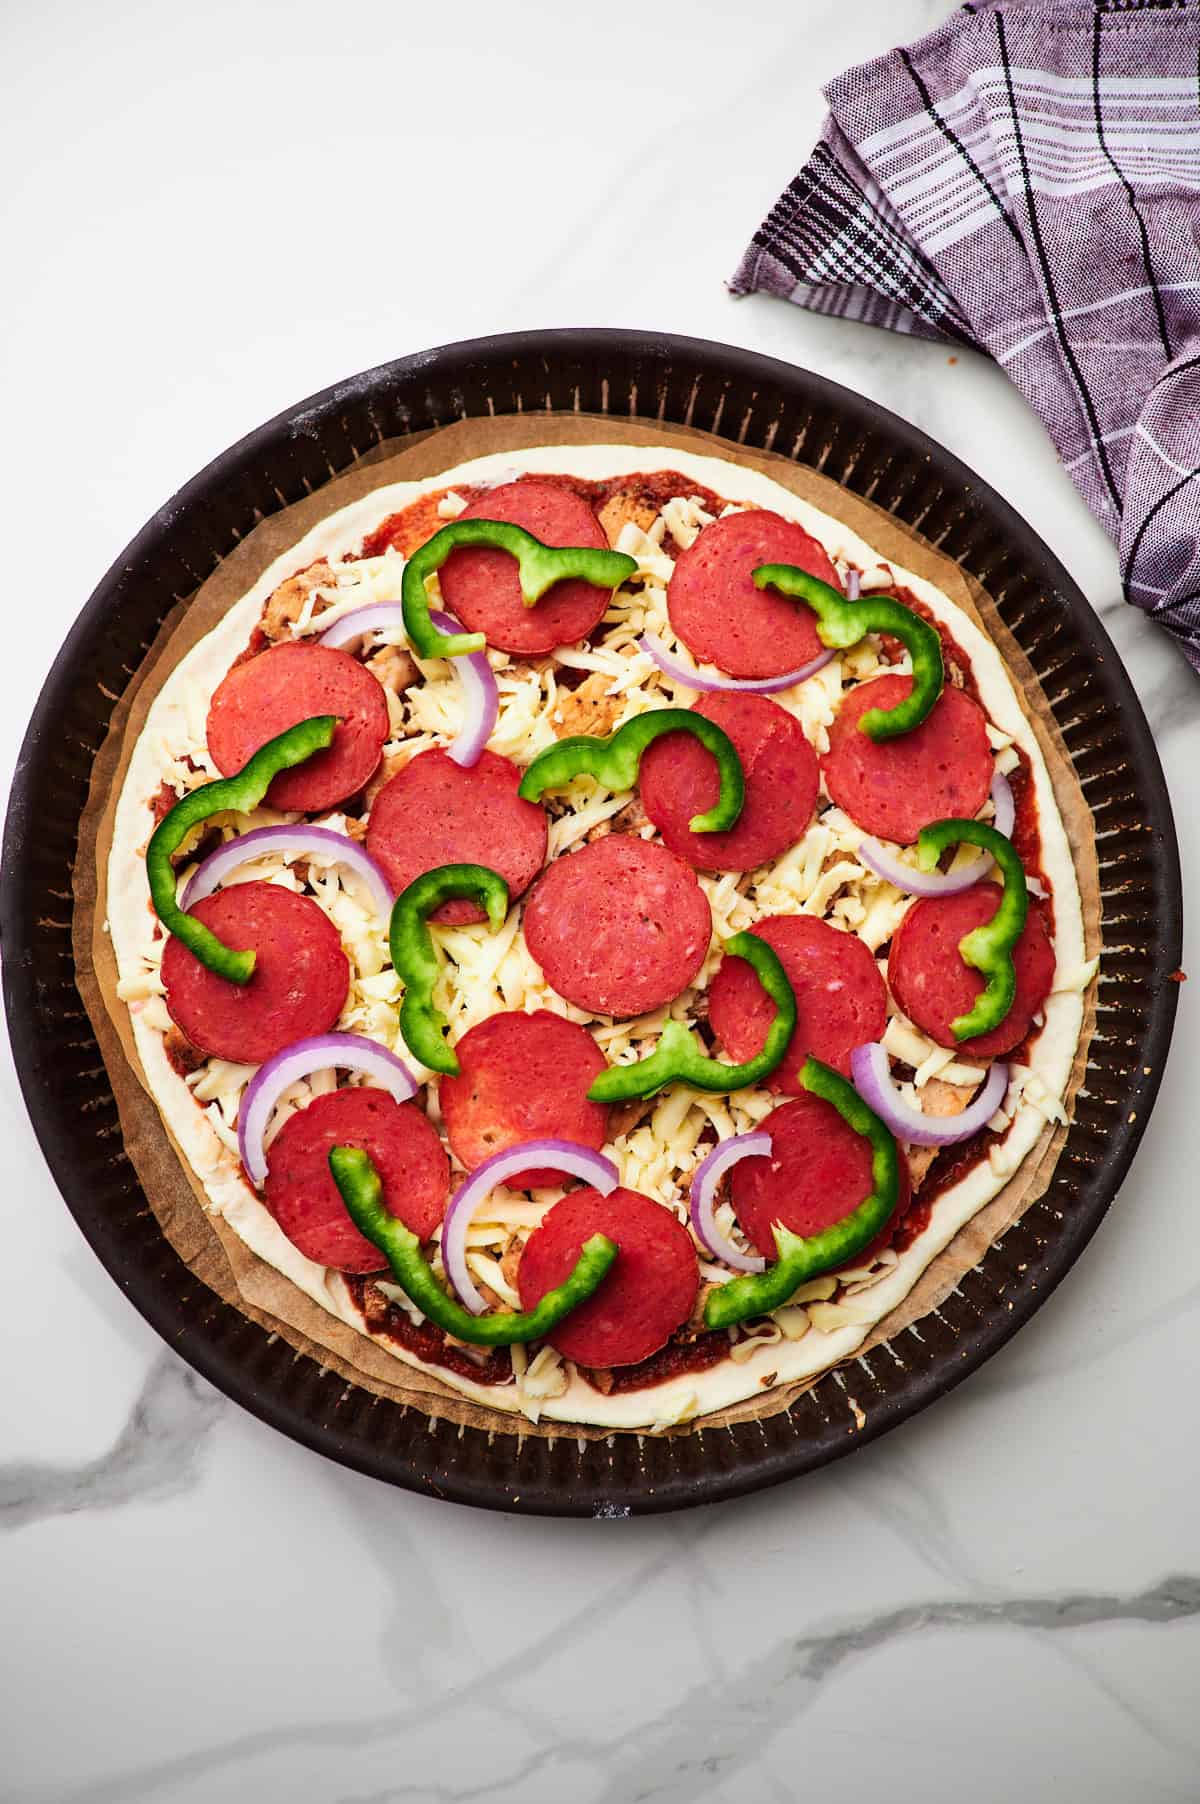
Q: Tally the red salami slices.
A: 14